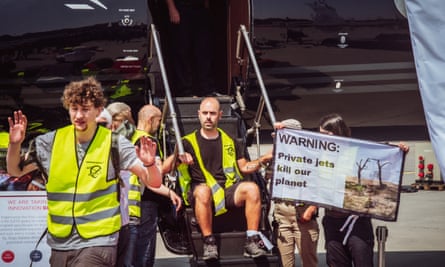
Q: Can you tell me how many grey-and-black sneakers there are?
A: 2